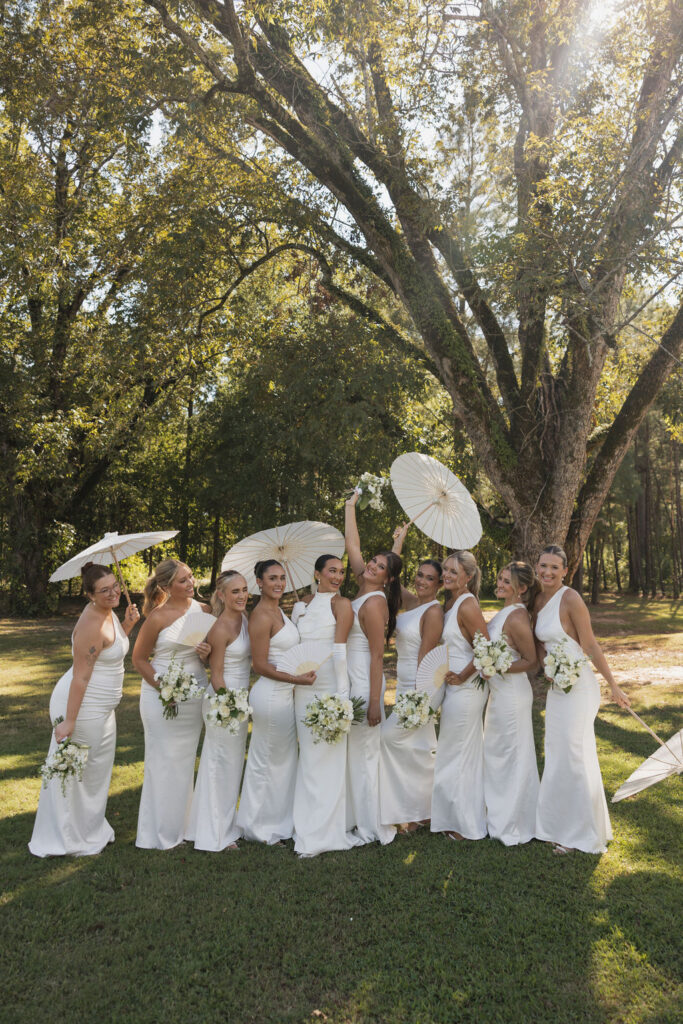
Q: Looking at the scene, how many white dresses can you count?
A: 10